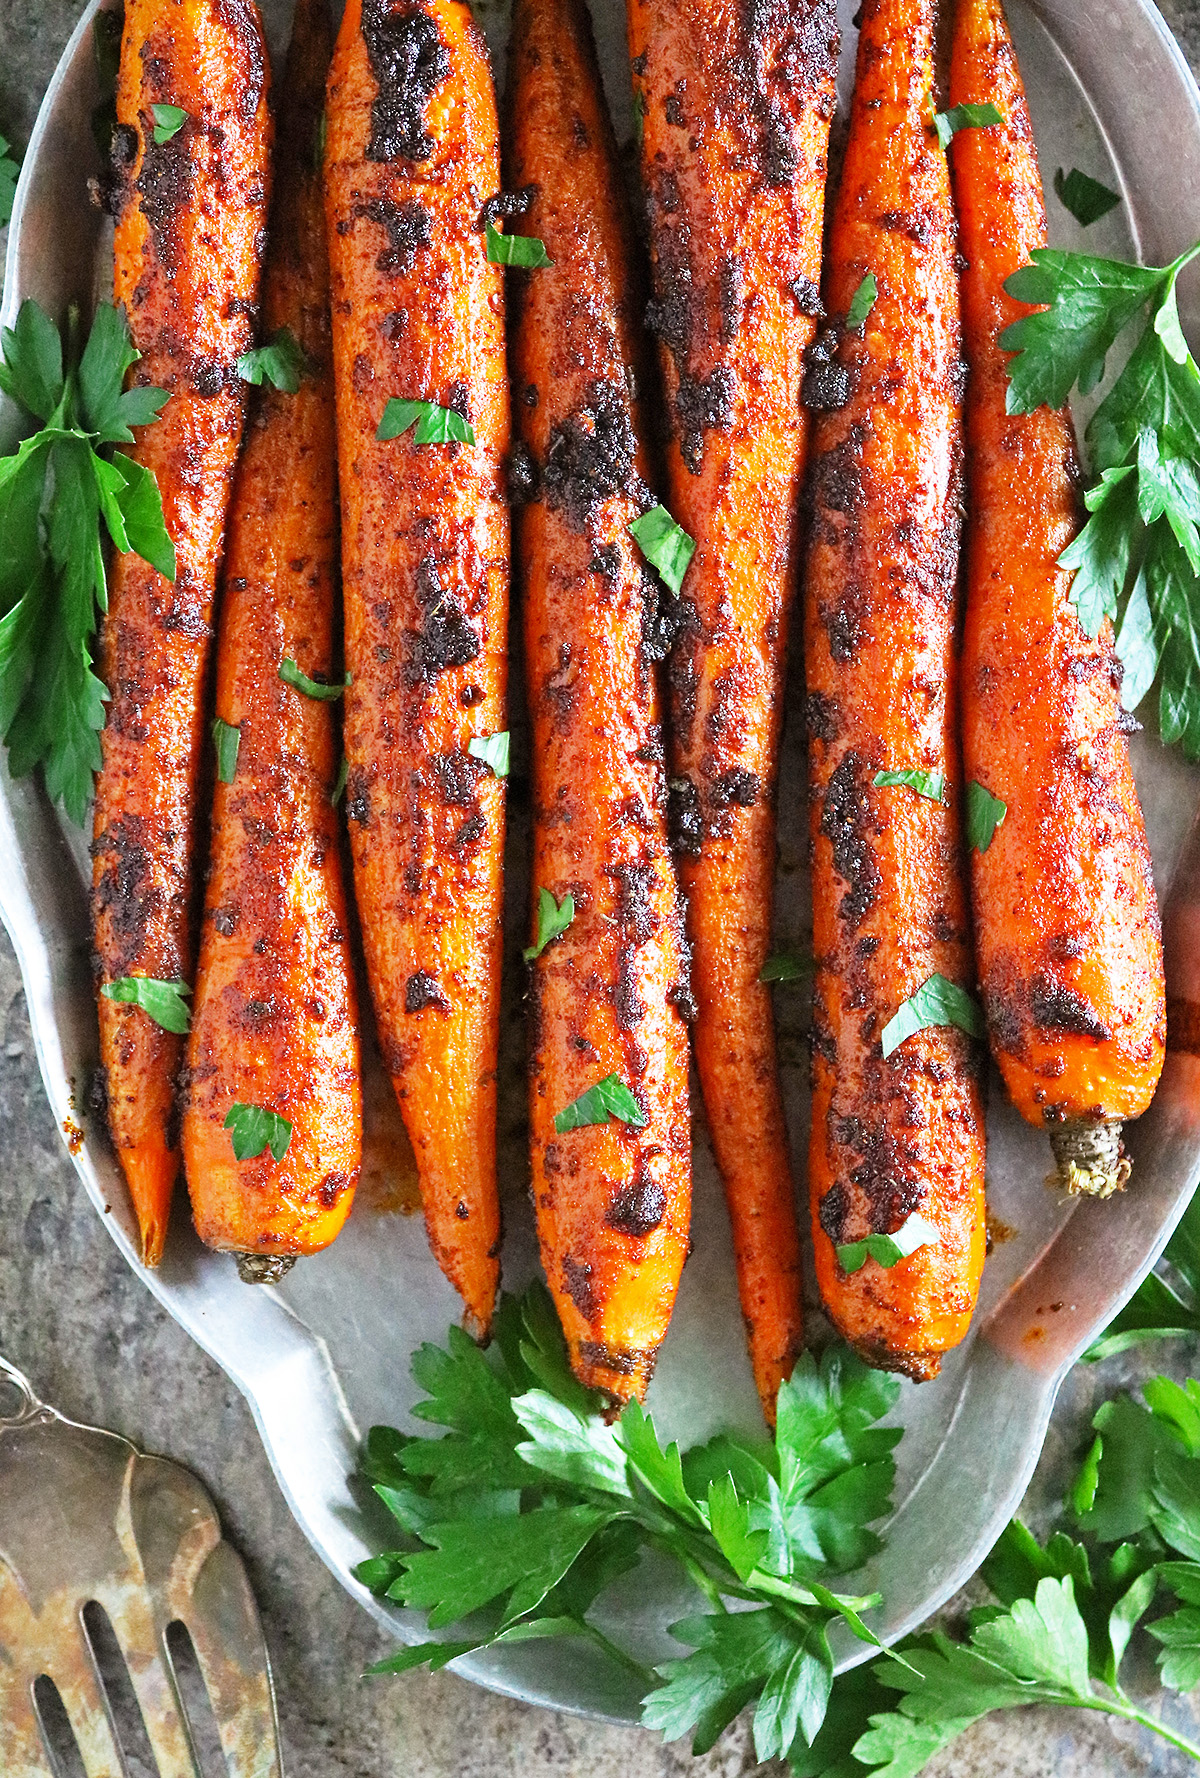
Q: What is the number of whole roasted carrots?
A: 7